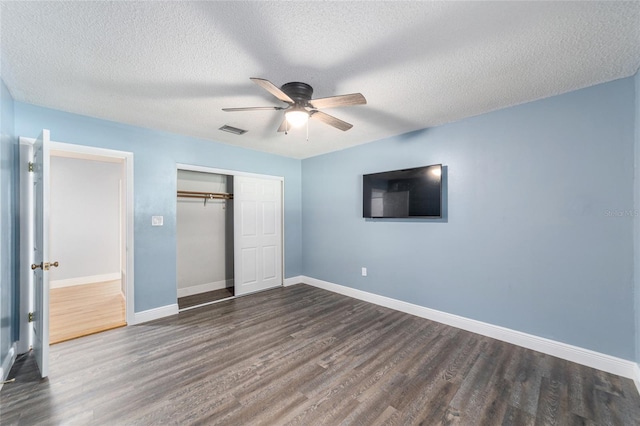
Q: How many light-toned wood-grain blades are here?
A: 5